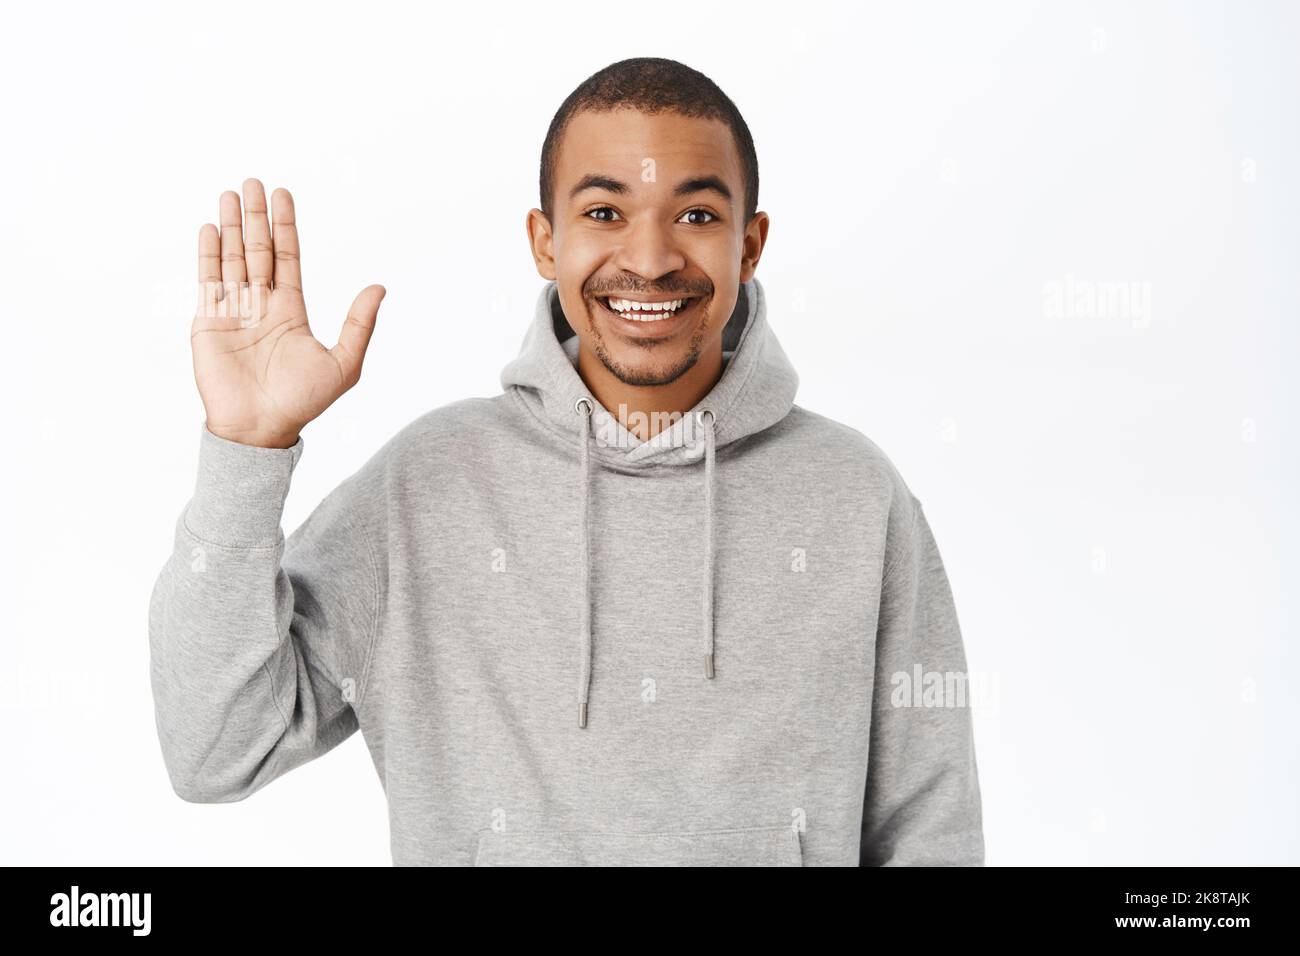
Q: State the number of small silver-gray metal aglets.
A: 2